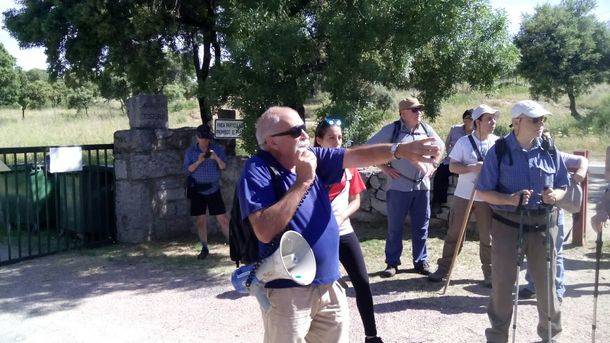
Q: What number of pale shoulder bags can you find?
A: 1